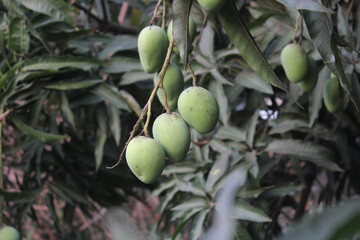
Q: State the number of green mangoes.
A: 11